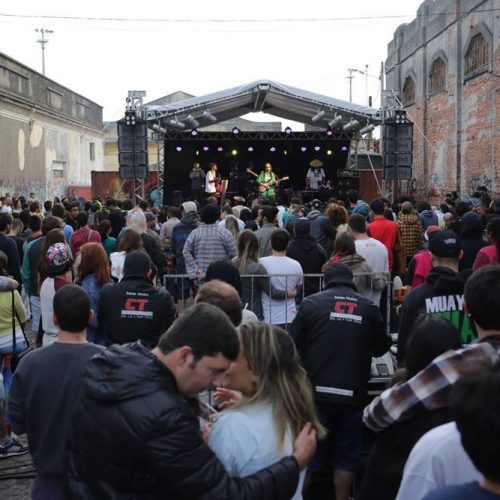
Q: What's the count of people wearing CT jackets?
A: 2